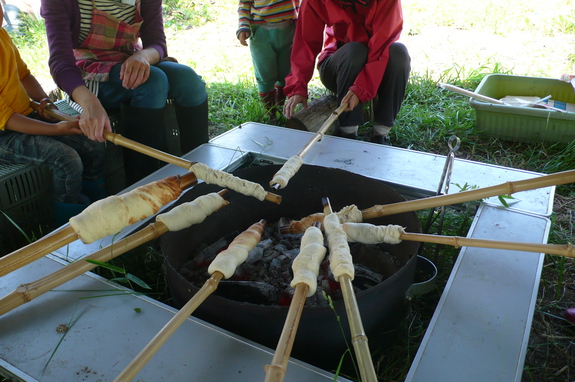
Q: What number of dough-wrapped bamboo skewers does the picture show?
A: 9